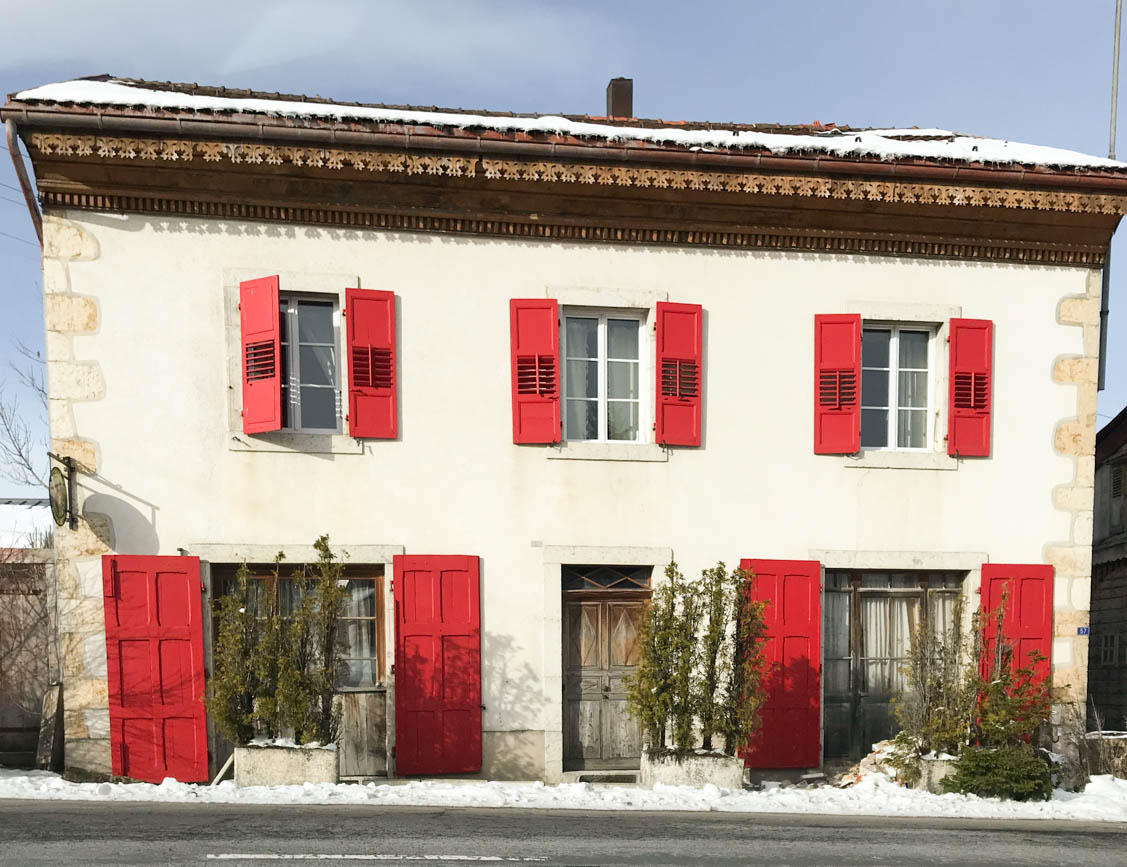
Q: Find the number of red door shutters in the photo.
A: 4